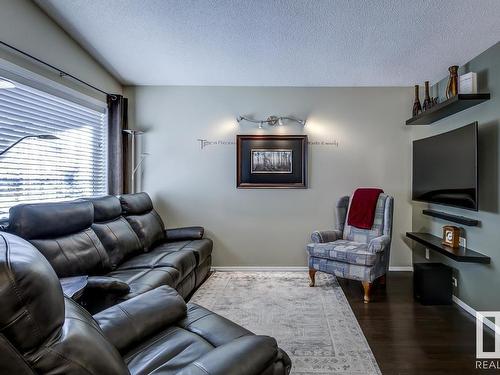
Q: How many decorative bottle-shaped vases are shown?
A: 3